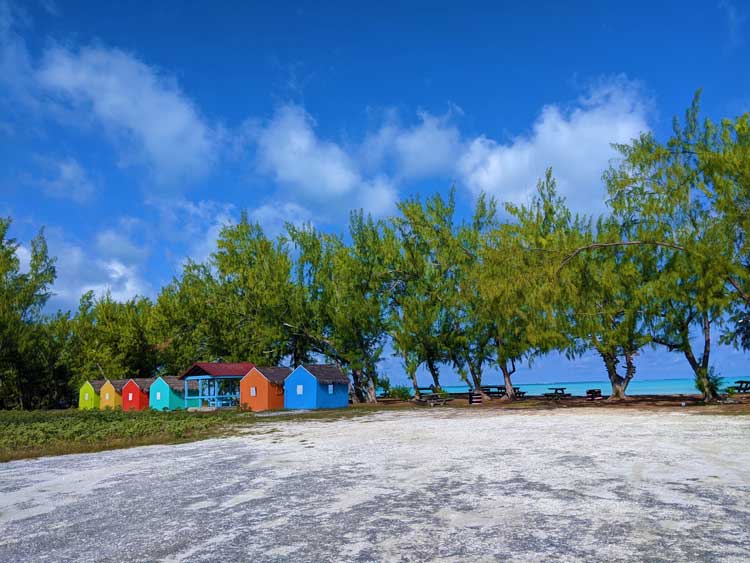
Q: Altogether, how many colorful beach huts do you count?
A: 6